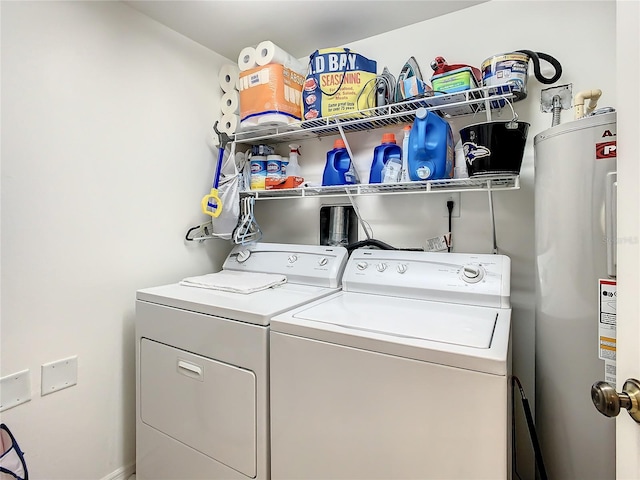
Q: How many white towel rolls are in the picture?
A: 5